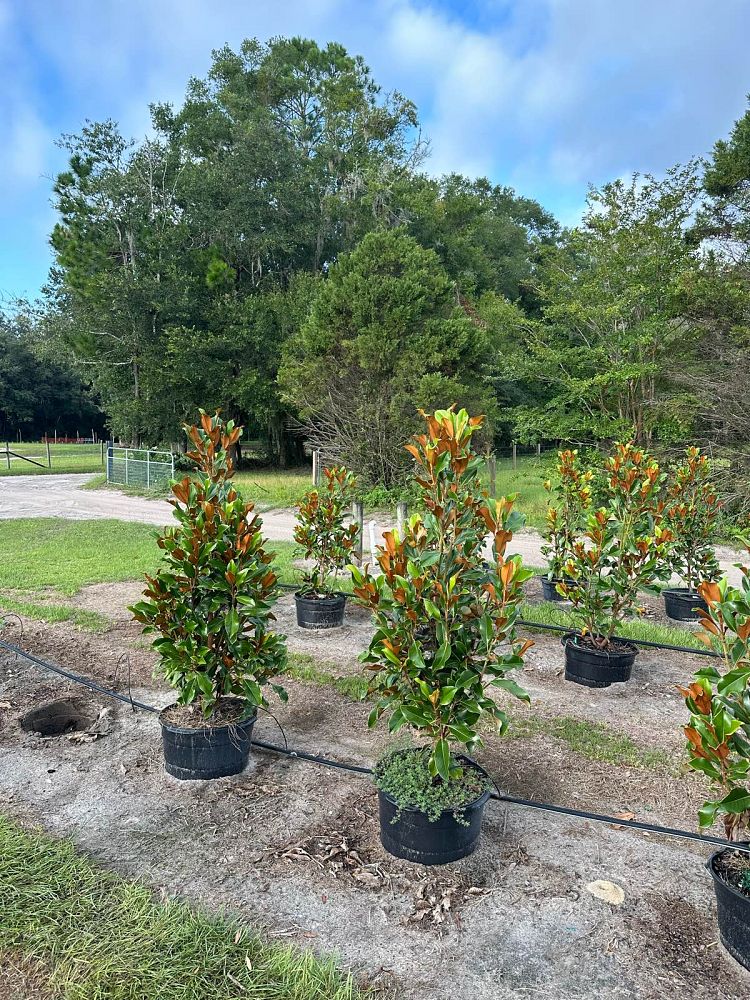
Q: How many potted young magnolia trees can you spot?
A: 7